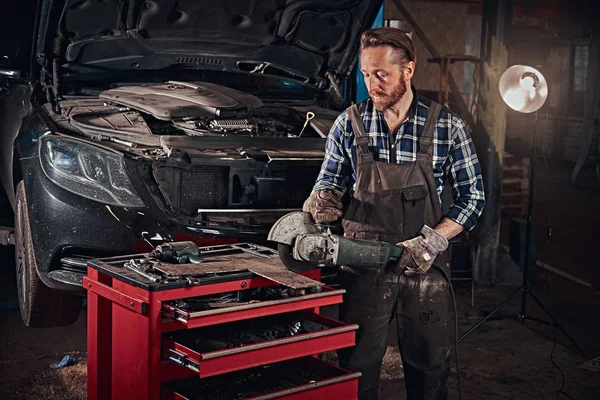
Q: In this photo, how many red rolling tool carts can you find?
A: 1